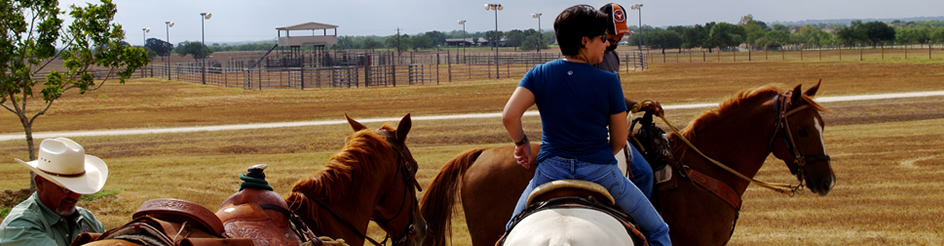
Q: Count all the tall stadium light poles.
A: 7